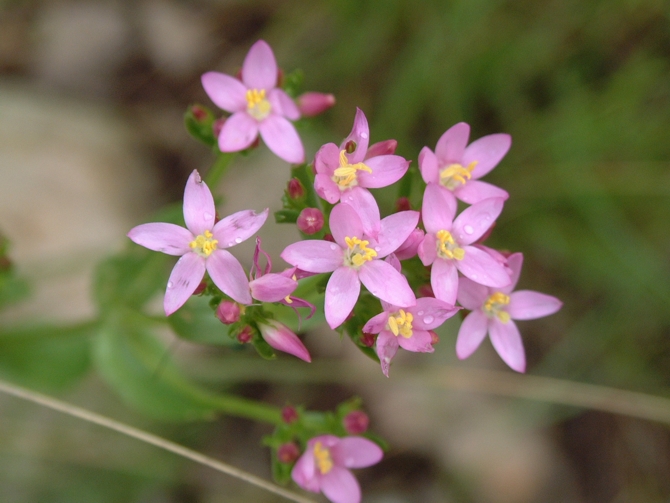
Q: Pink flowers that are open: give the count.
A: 9